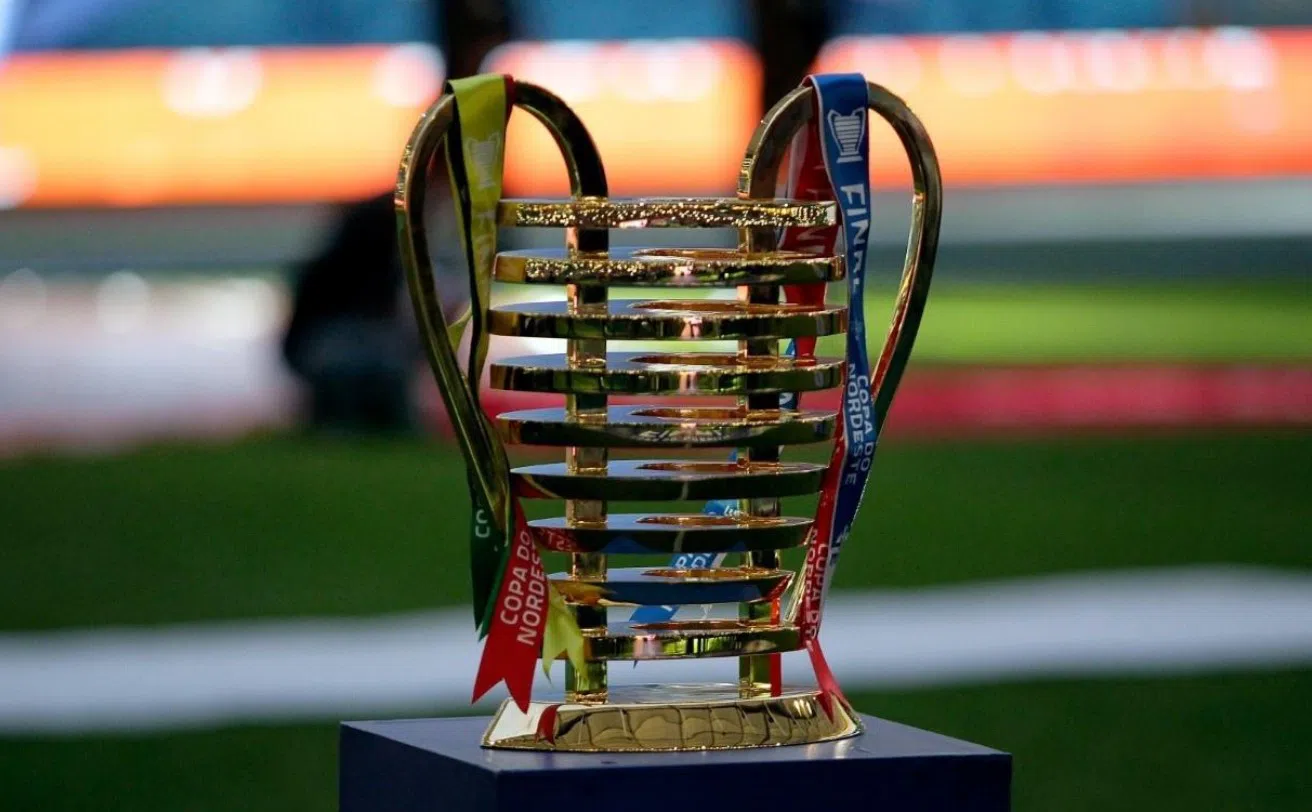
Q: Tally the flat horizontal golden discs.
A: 9